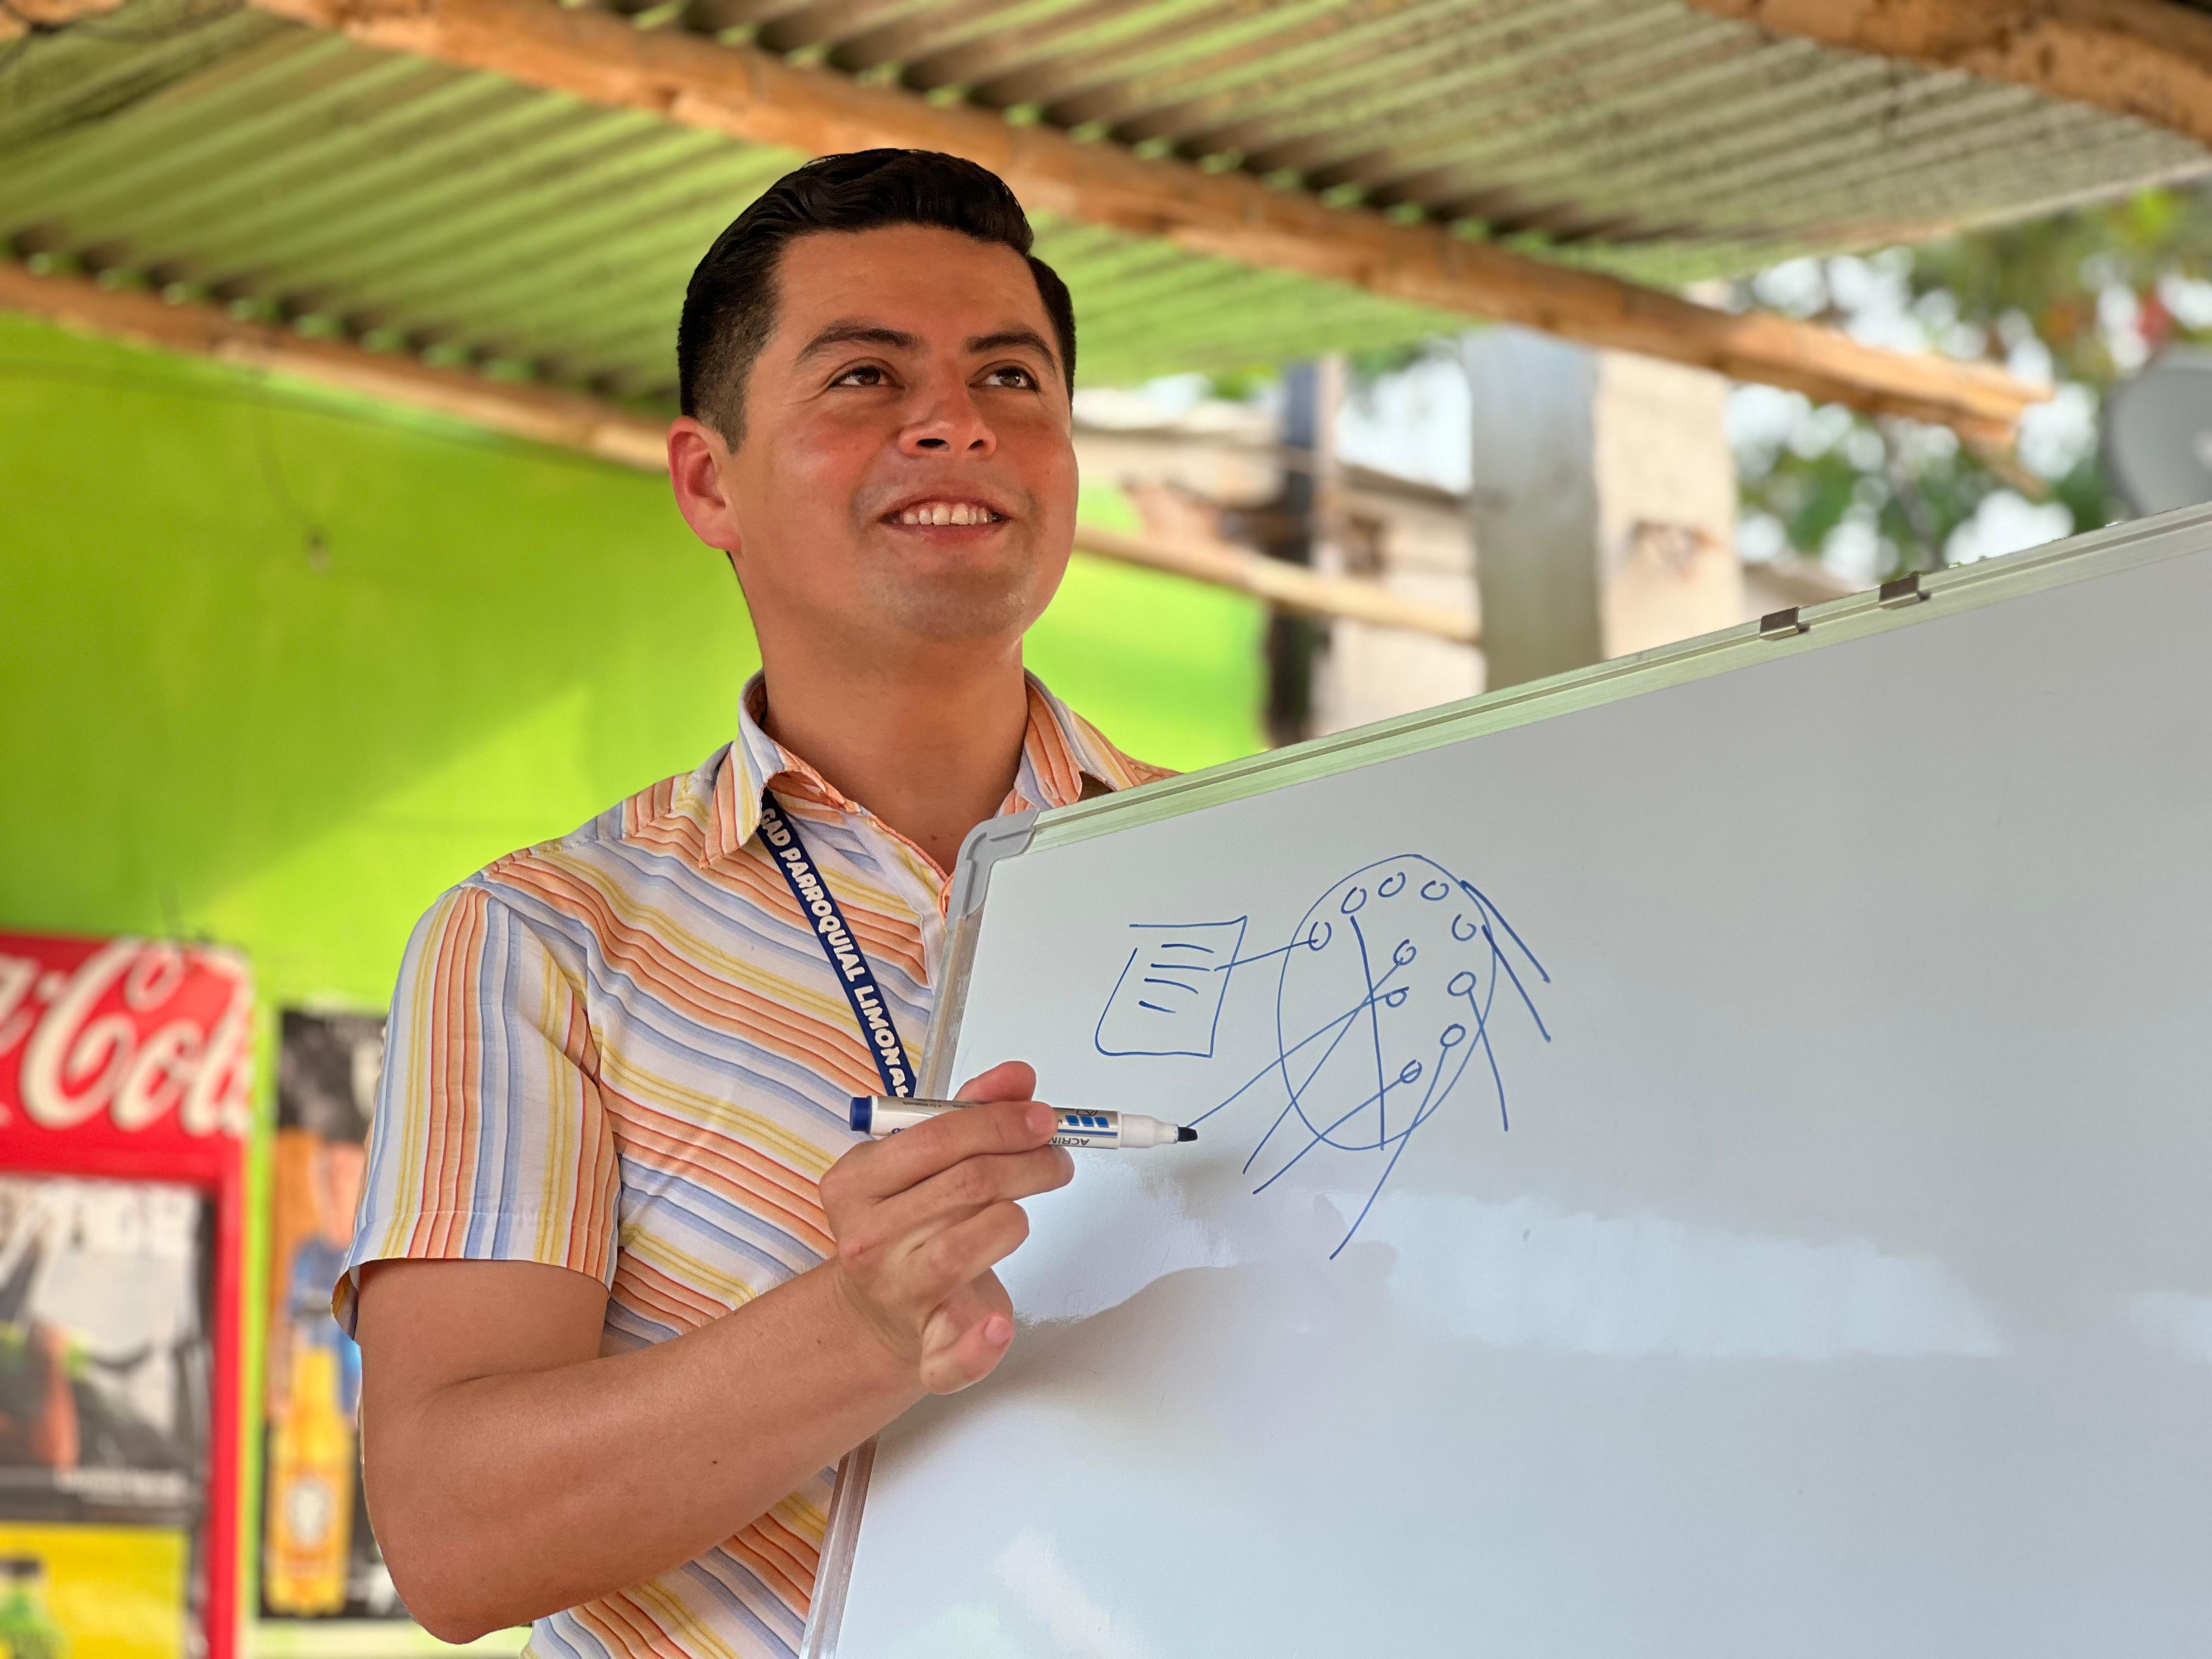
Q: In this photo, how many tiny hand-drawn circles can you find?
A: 10